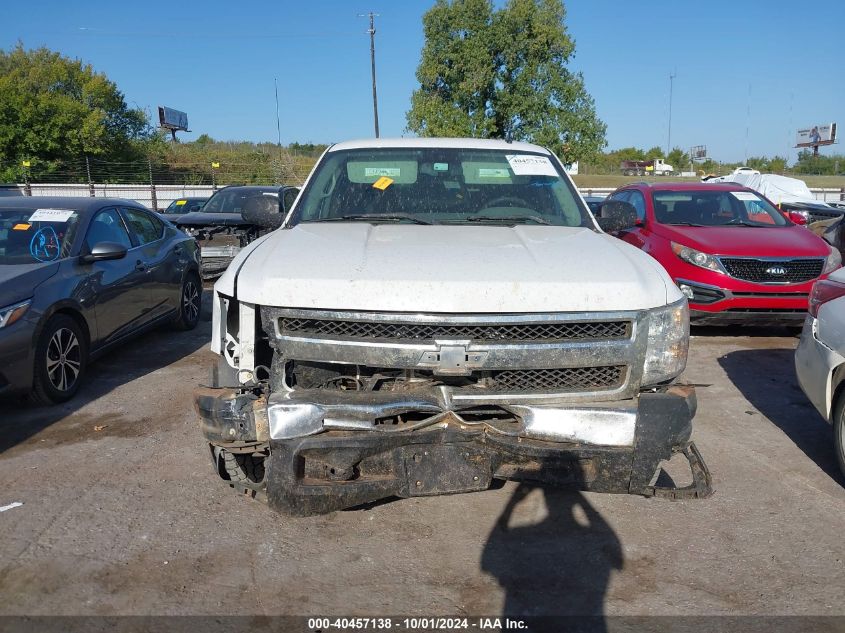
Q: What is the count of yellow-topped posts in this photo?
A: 2